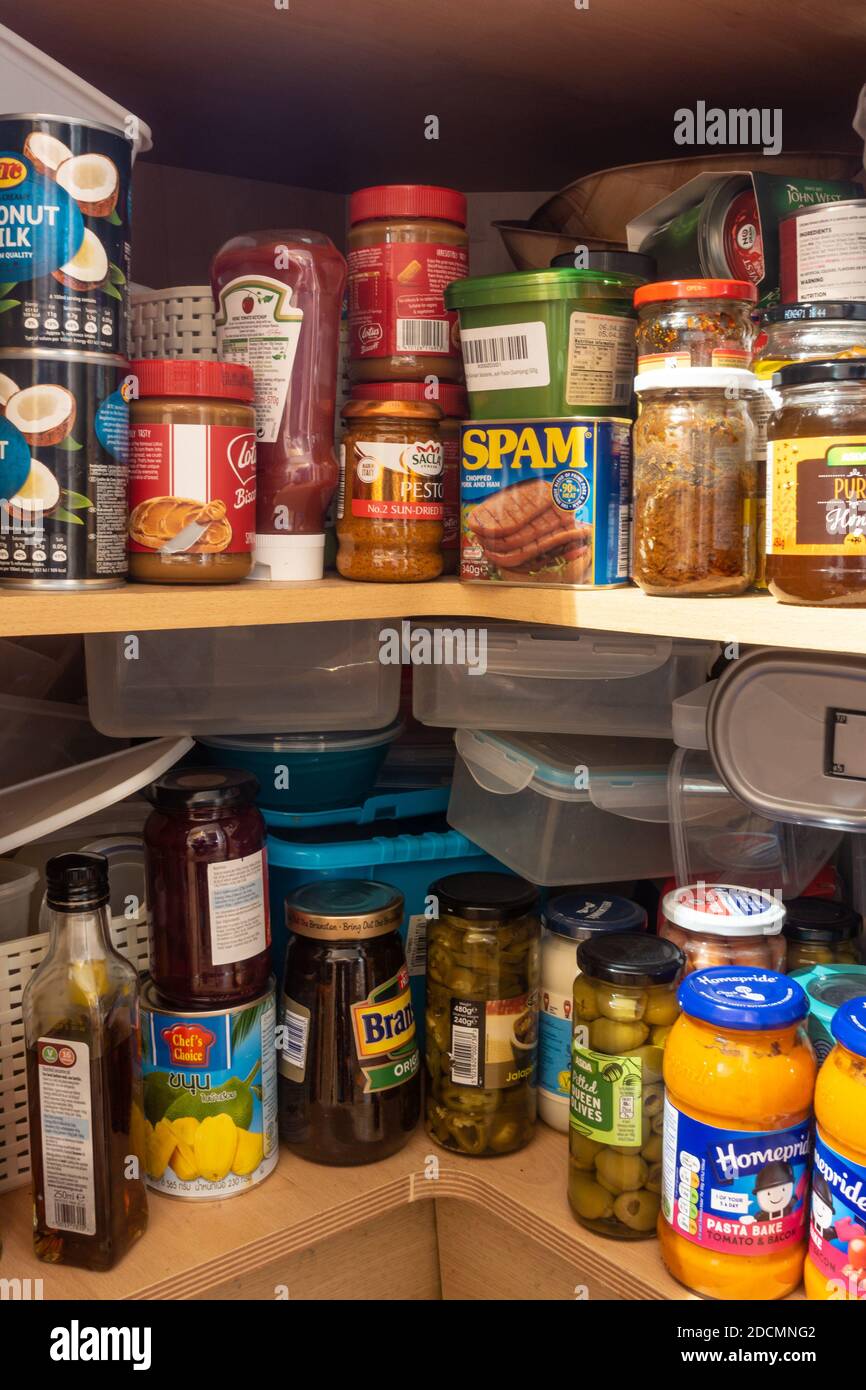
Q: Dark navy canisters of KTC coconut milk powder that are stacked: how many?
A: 2